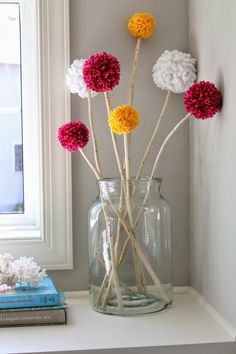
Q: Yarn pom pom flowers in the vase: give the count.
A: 7